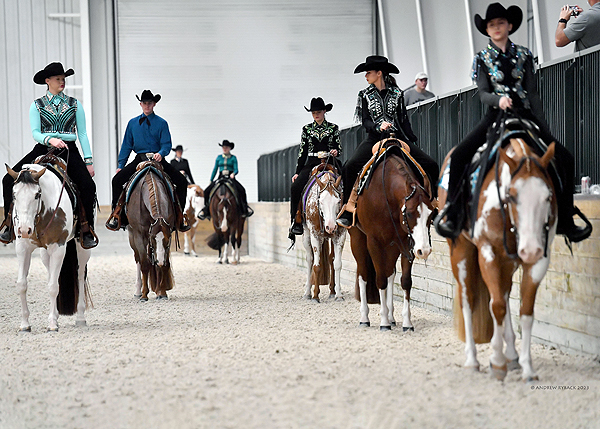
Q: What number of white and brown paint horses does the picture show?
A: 4